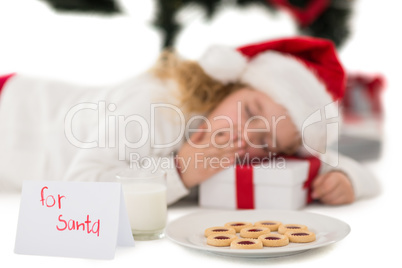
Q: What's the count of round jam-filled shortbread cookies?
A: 9